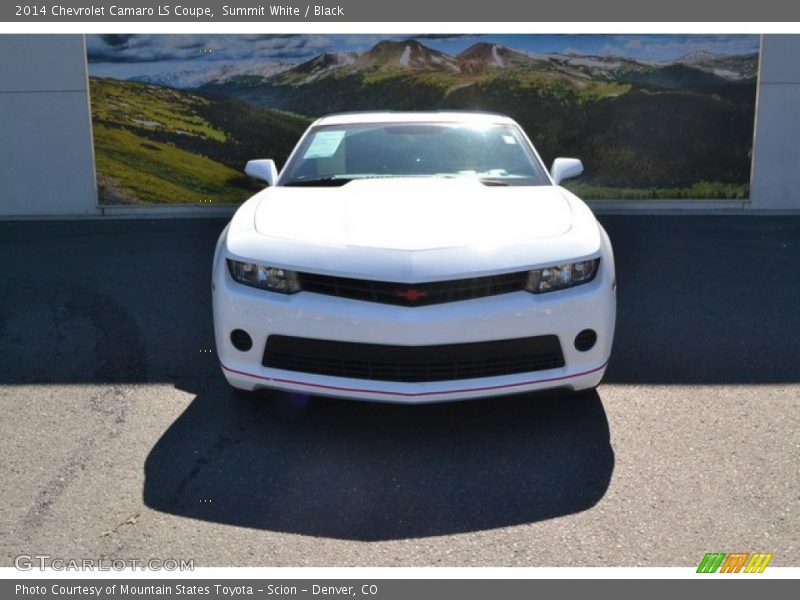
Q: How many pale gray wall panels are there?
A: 4